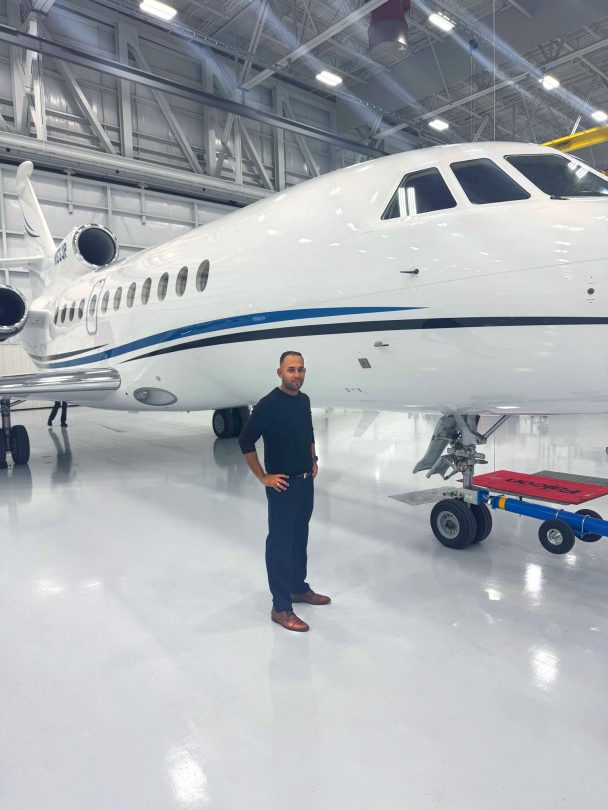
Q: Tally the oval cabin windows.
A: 12